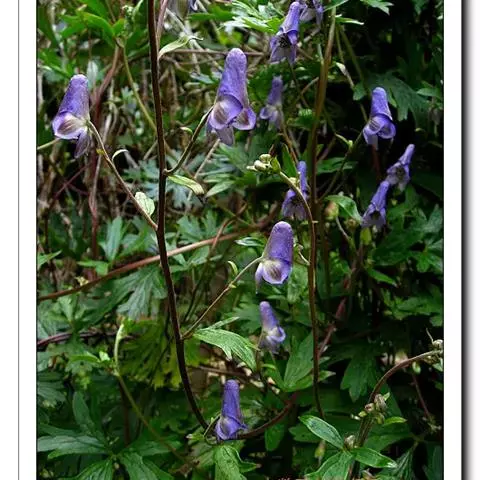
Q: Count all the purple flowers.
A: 12